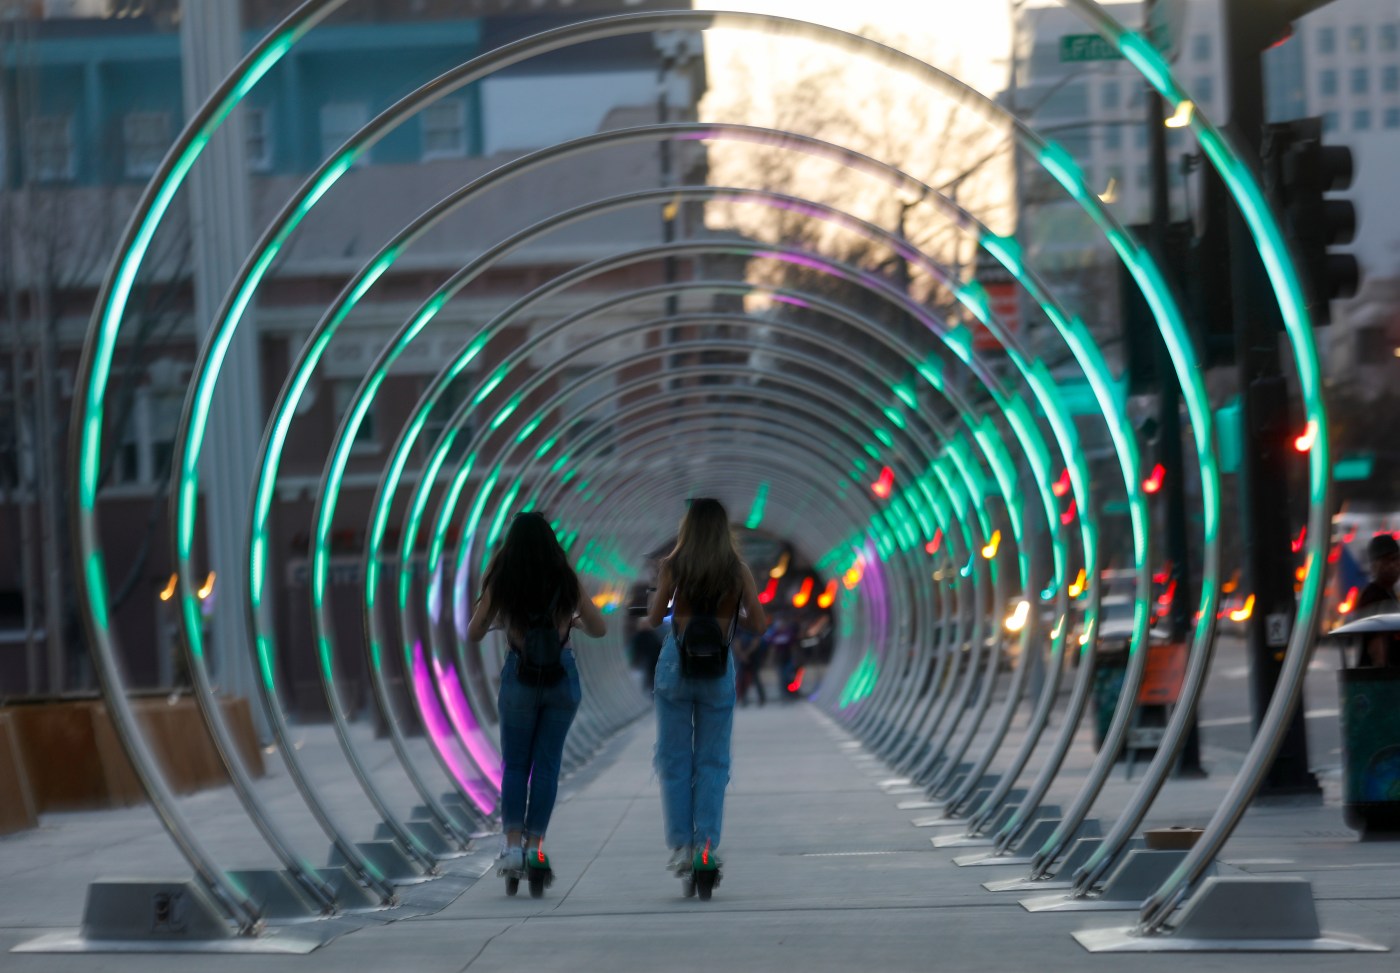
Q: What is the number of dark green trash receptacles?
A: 2